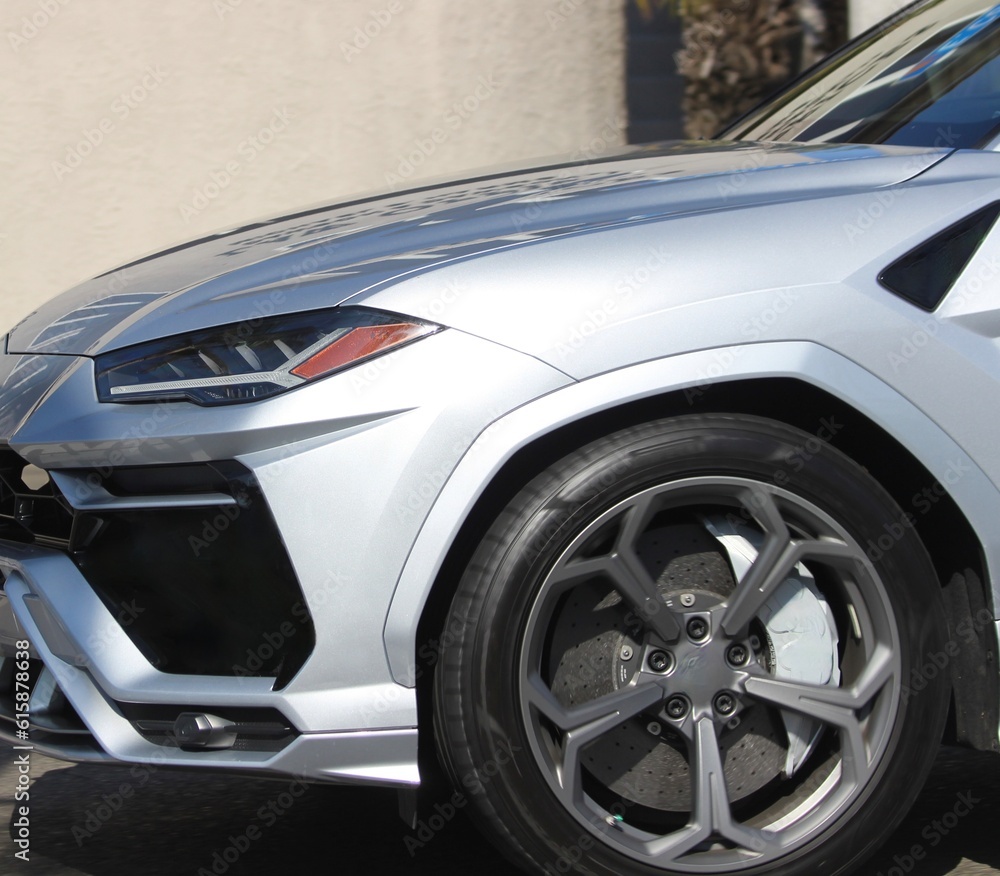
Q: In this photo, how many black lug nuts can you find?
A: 5